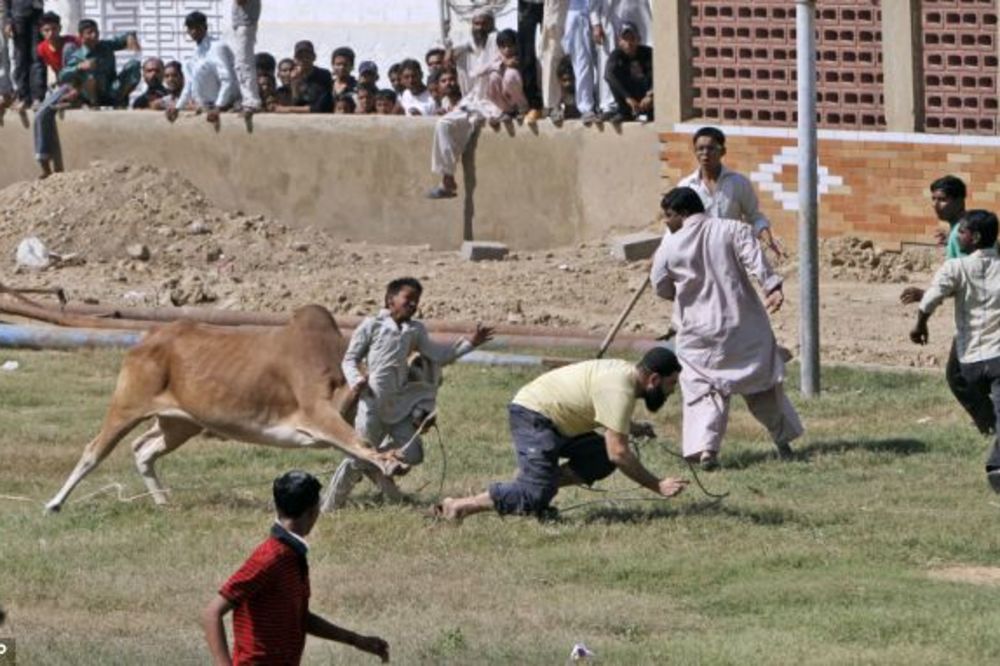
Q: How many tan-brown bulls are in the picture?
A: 1